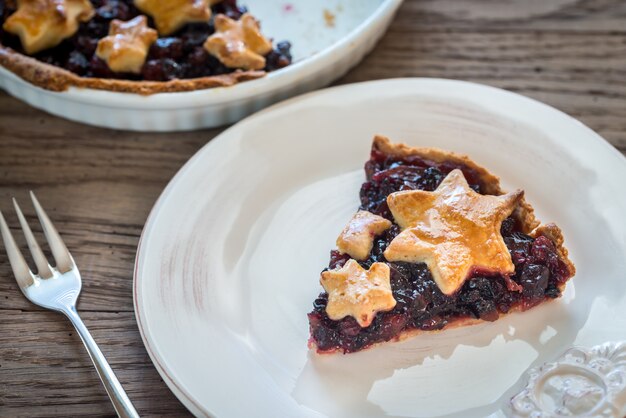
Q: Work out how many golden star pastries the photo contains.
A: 7